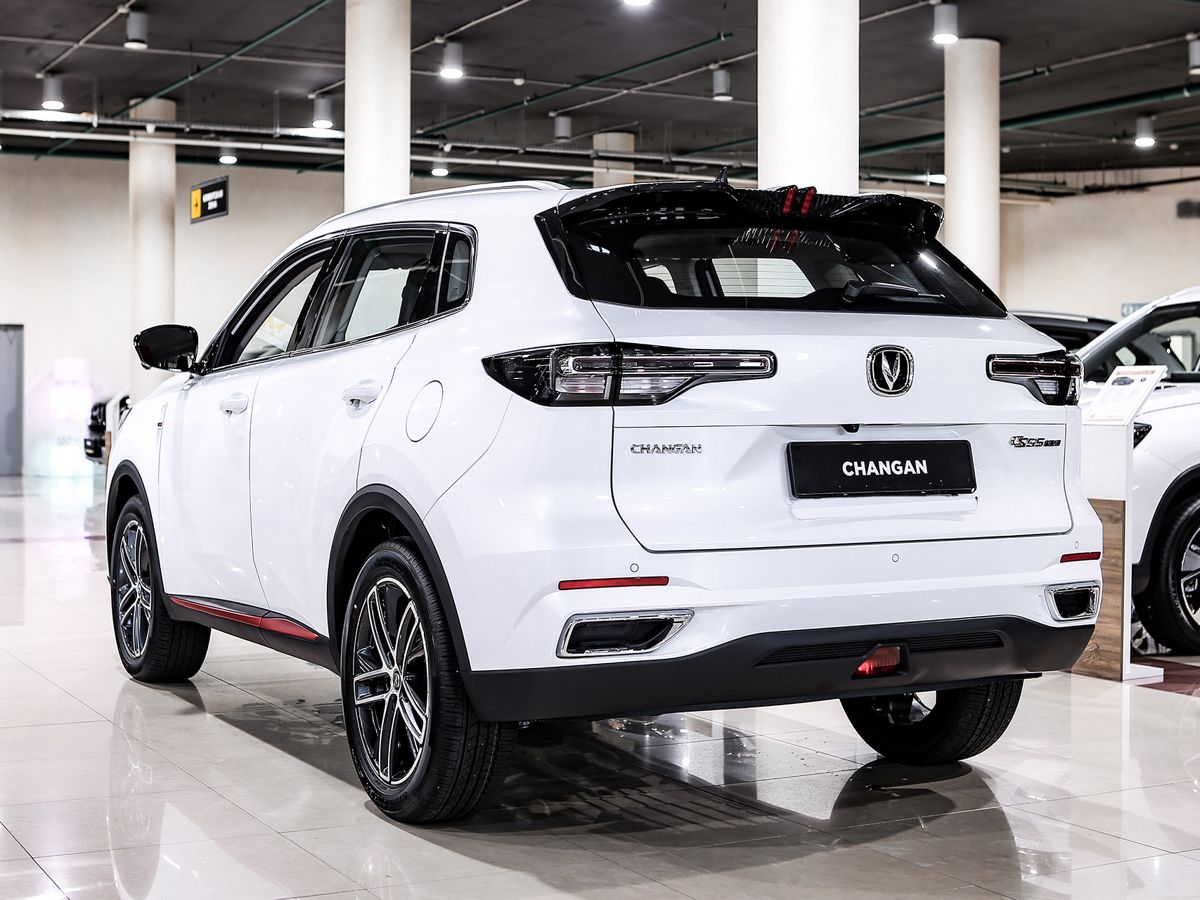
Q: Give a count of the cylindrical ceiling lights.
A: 12